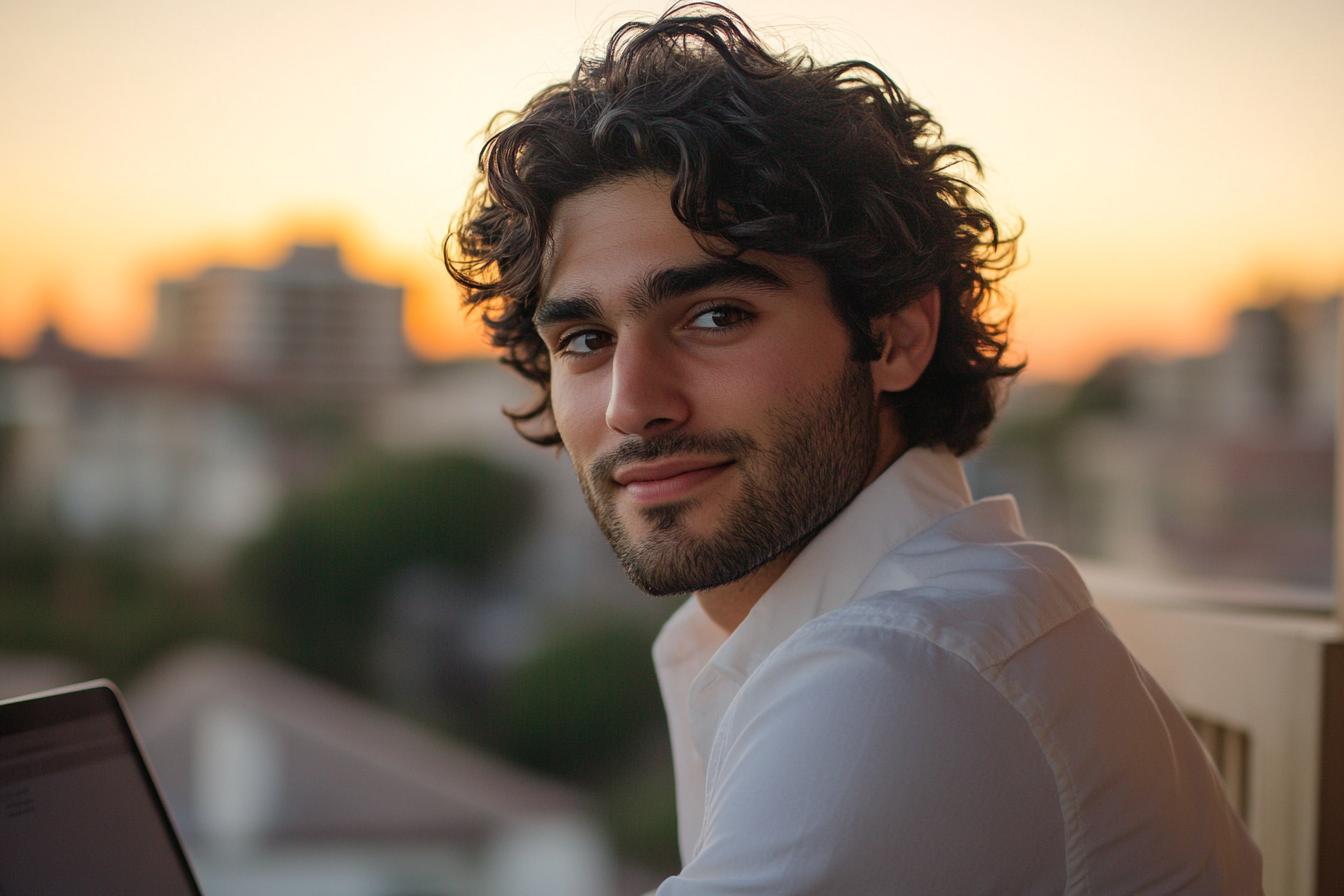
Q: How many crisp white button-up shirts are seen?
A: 1